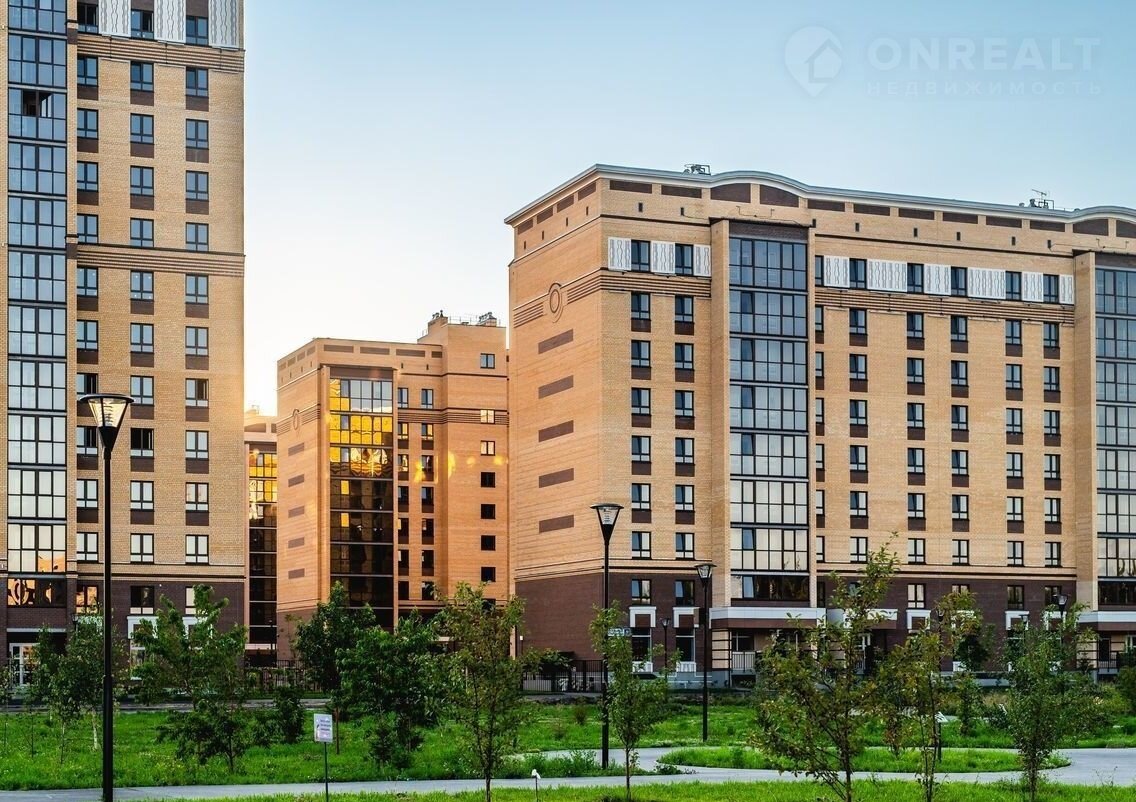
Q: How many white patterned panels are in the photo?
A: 12